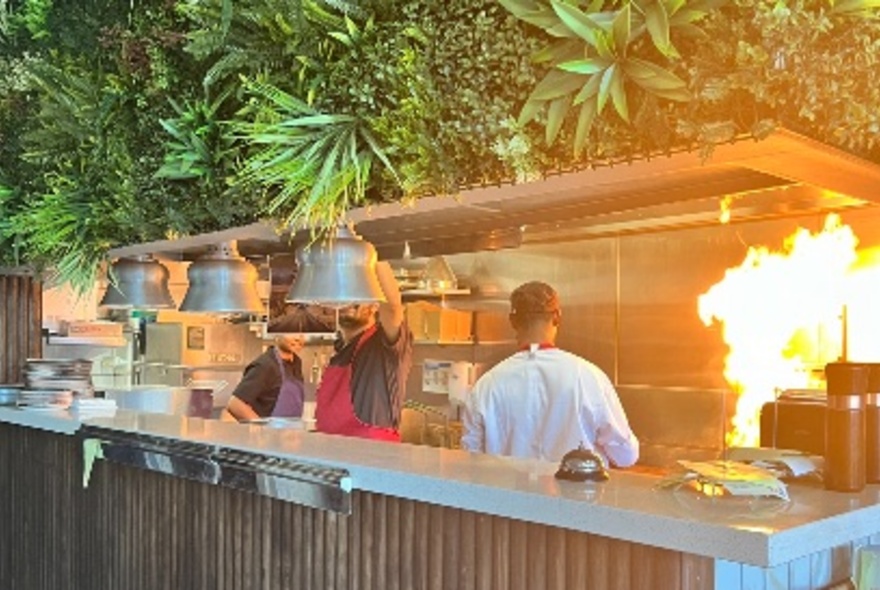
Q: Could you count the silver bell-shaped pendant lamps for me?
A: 3